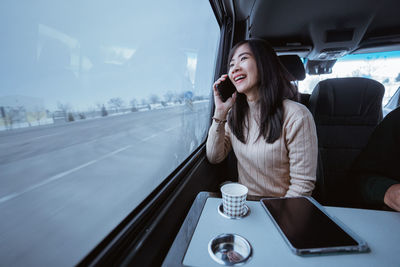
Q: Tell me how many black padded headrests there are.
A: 2